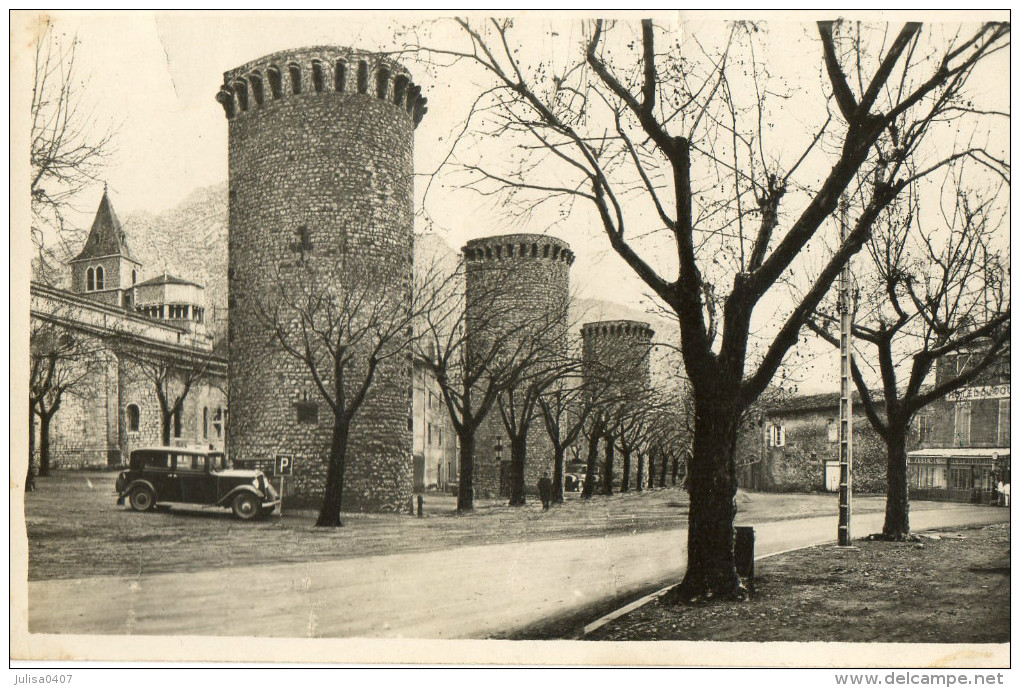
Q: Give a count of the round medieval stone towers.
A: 3